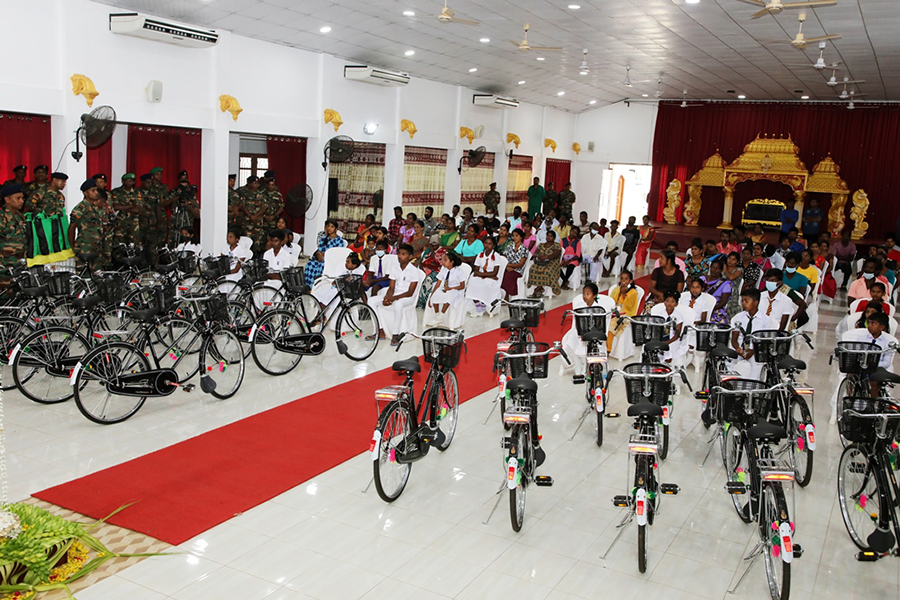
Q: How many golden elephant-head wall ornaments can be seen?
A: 8